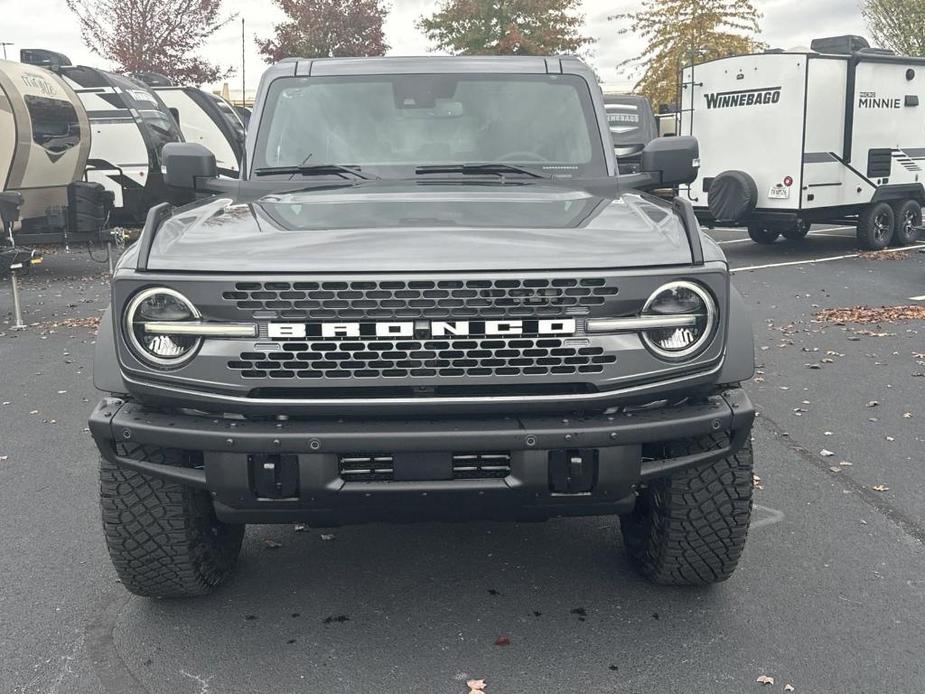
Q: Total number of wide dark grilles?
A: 2